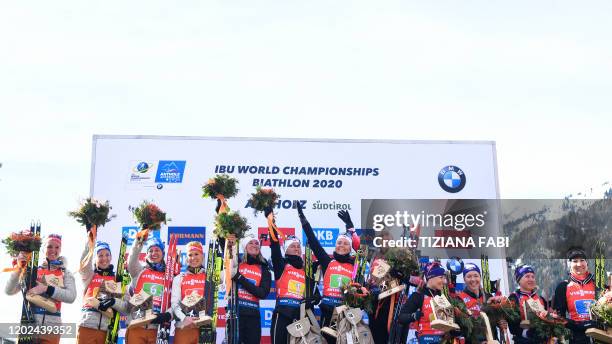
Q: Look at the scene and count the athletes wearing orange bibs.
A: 11